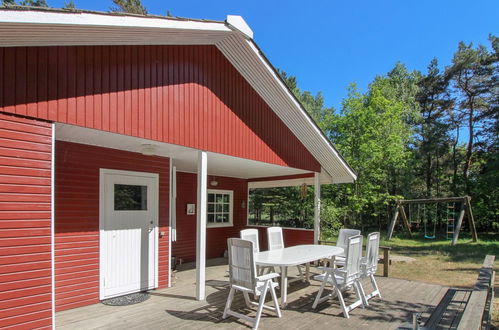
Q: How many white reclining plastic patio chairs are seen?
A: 6